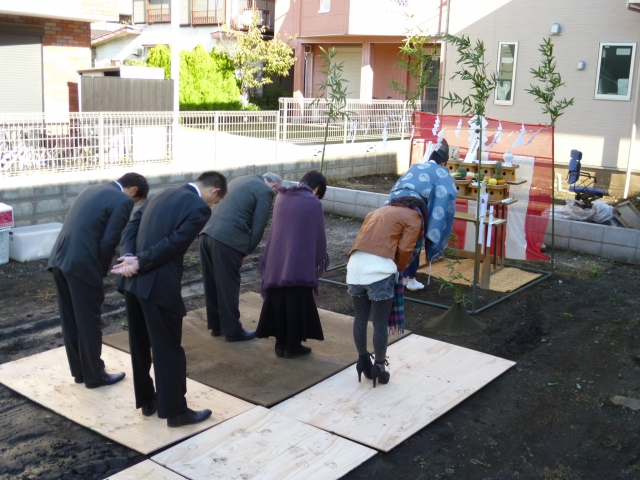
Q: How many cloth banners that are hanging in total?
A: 1